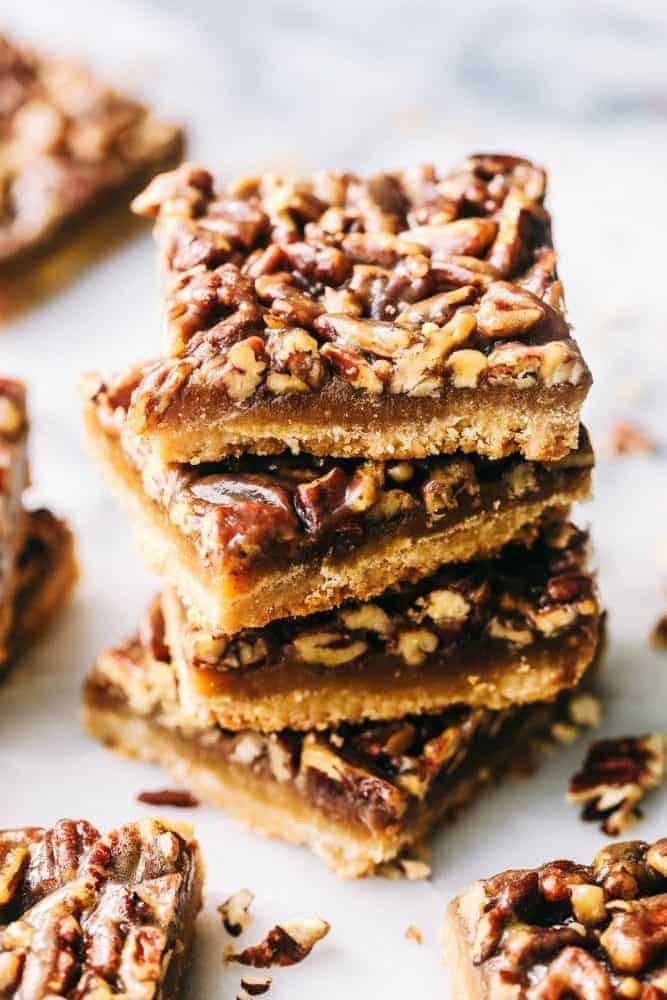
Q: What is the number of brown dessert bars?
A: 9